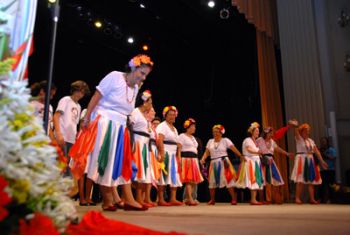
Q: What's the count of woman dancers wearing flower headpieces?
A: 8